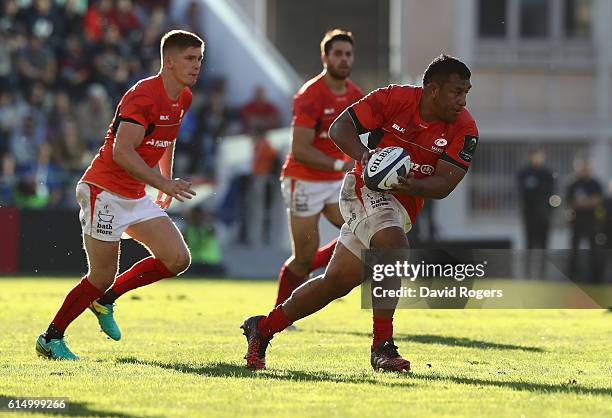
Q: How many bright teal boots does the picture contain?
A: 2